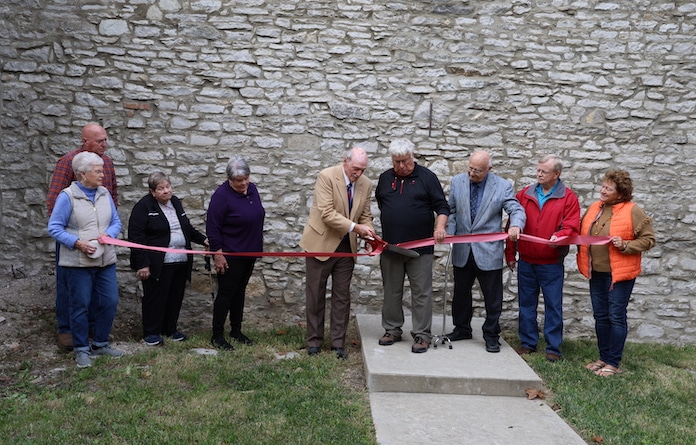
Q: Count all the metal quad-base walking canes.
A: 1